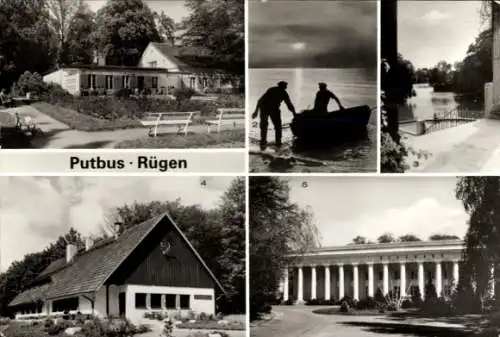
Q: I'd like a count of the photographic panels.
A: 5